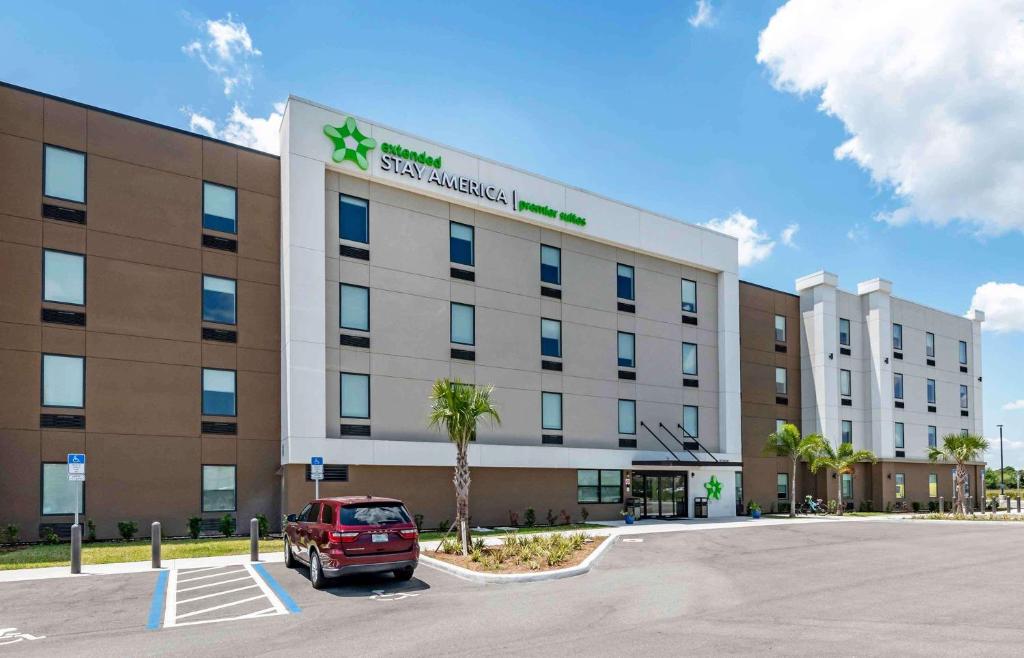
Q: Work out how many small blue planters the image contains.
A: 2